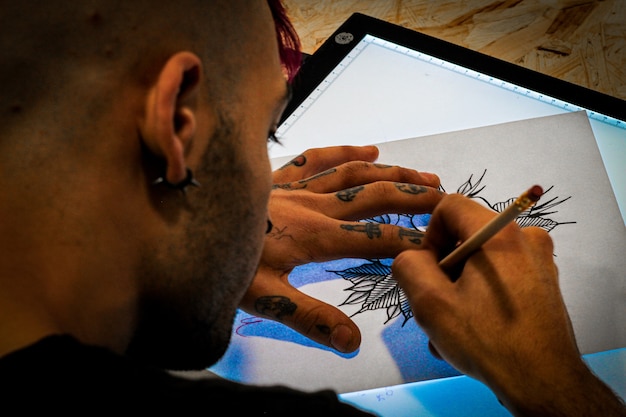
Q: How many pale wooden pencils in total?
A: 1